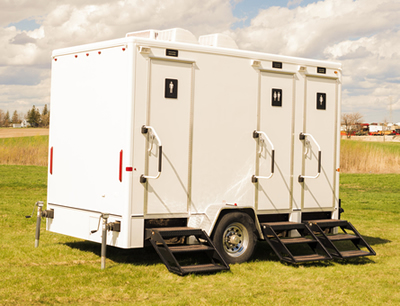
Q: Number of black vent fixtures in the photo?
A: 3